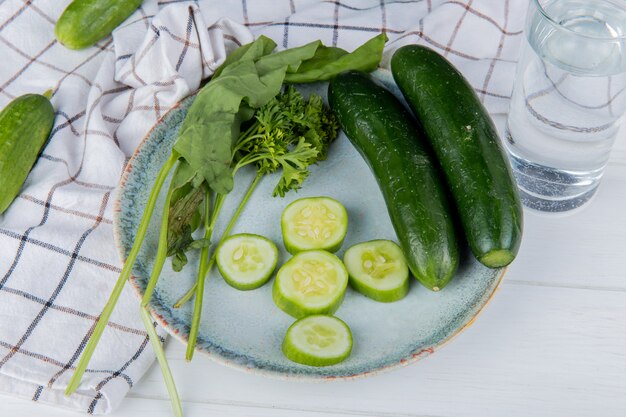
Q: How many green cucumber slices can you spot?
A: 5